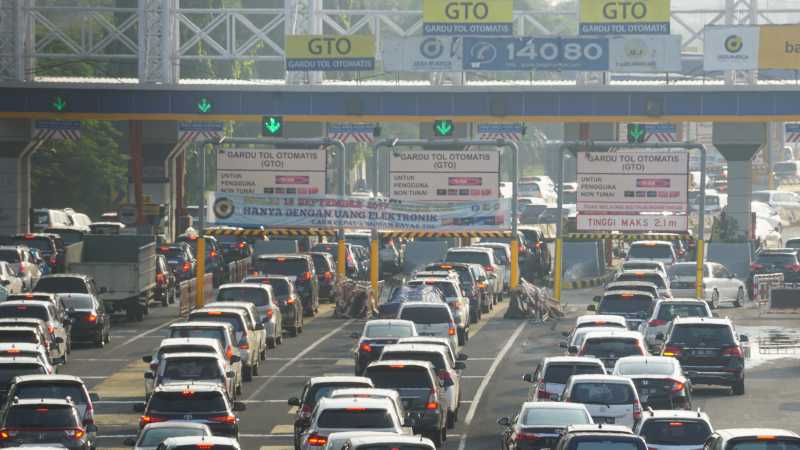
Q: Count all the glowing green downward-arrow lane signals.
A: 5